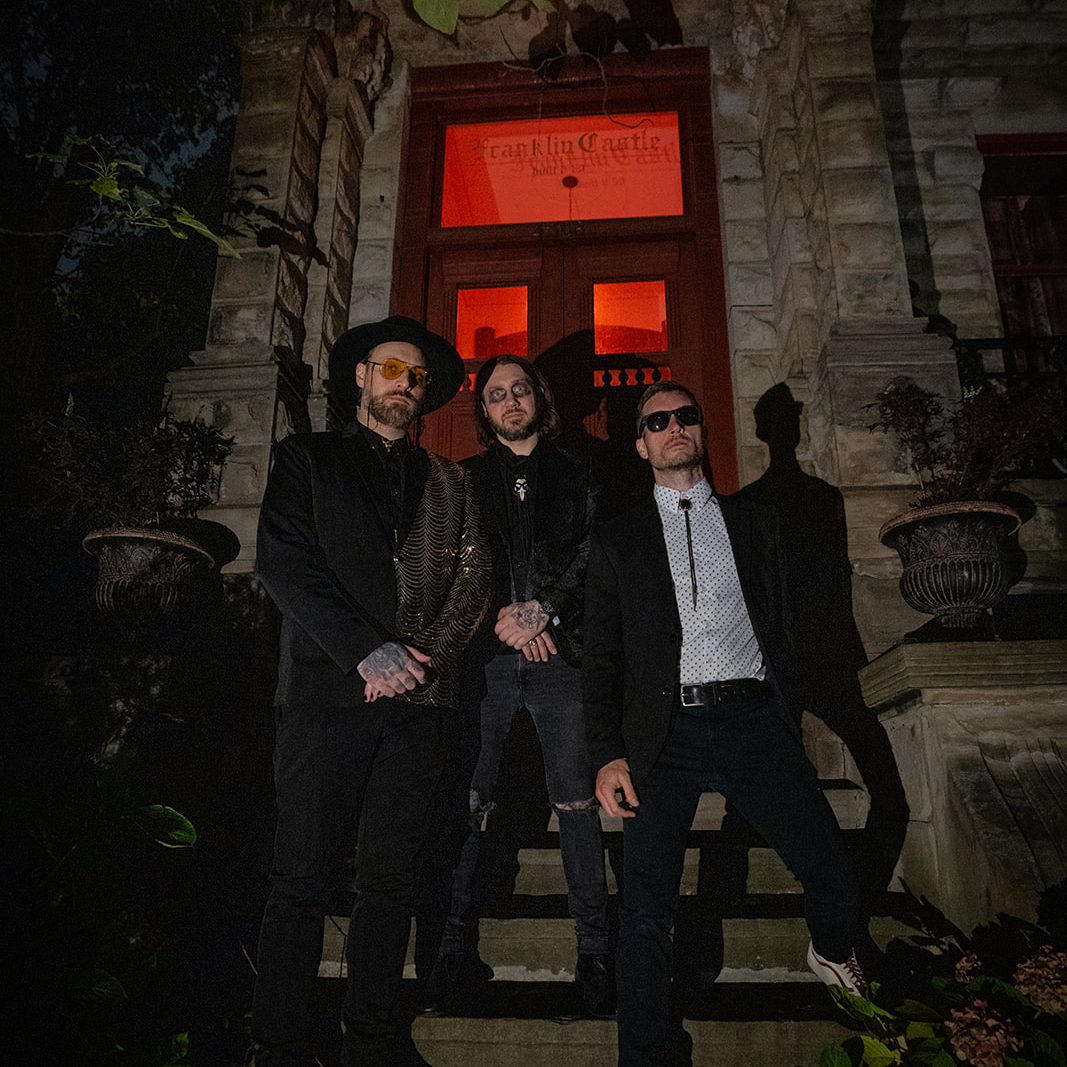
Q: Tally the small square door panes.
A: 2